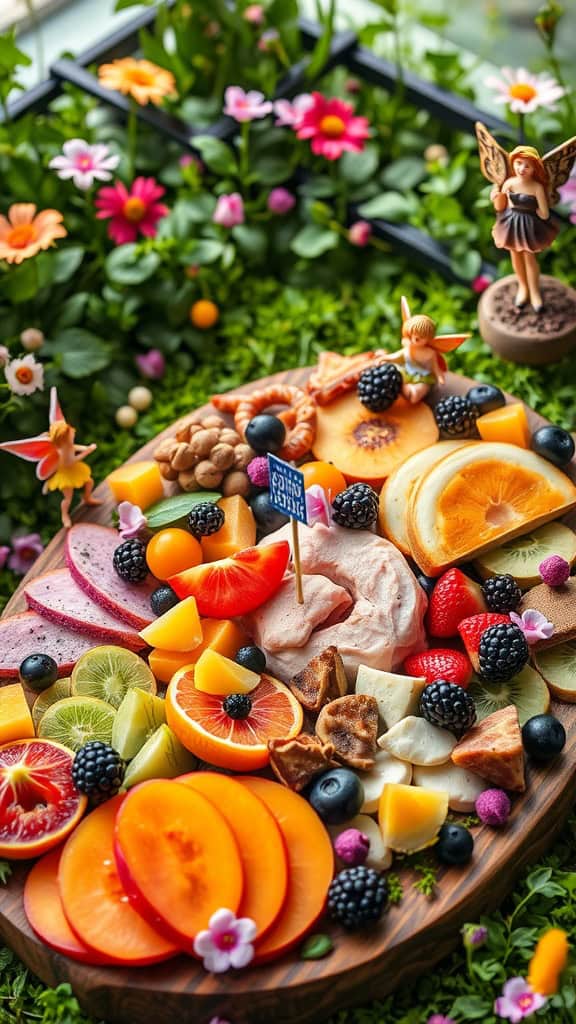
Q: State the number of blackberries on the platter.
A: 11